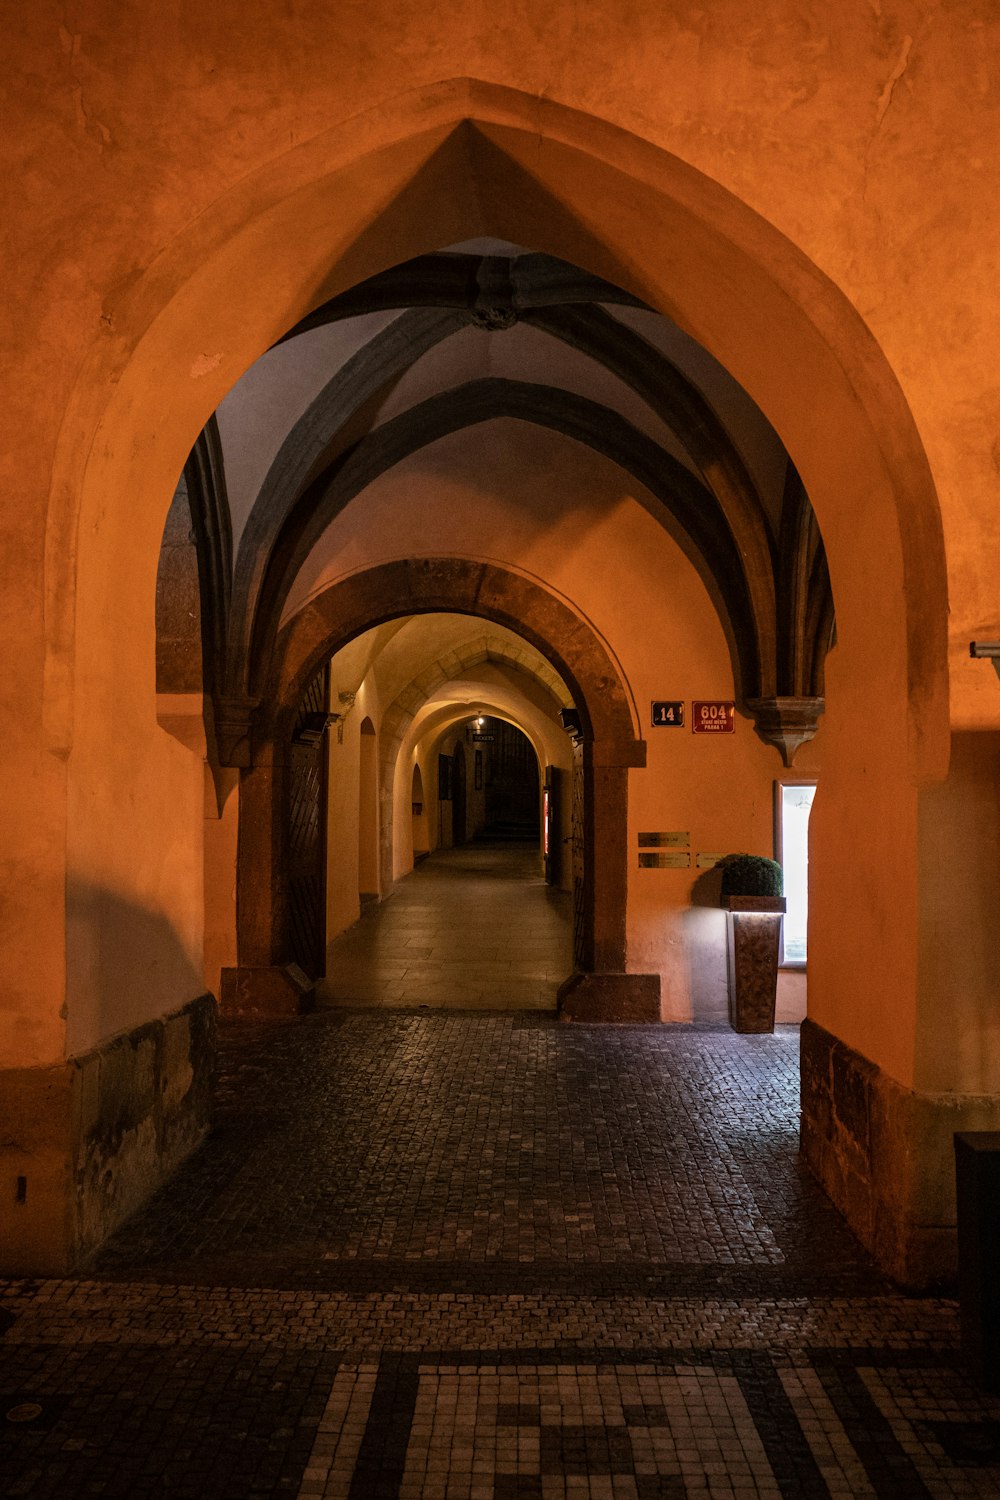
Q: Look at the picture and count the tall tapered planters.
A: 1